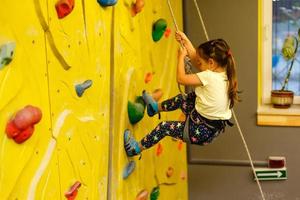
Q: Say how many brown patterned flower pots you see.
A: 1